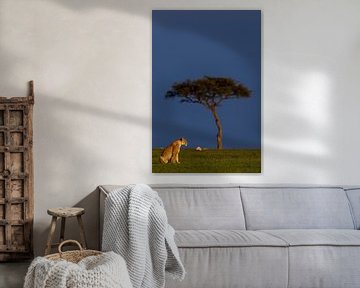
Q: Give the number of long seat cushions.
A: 2